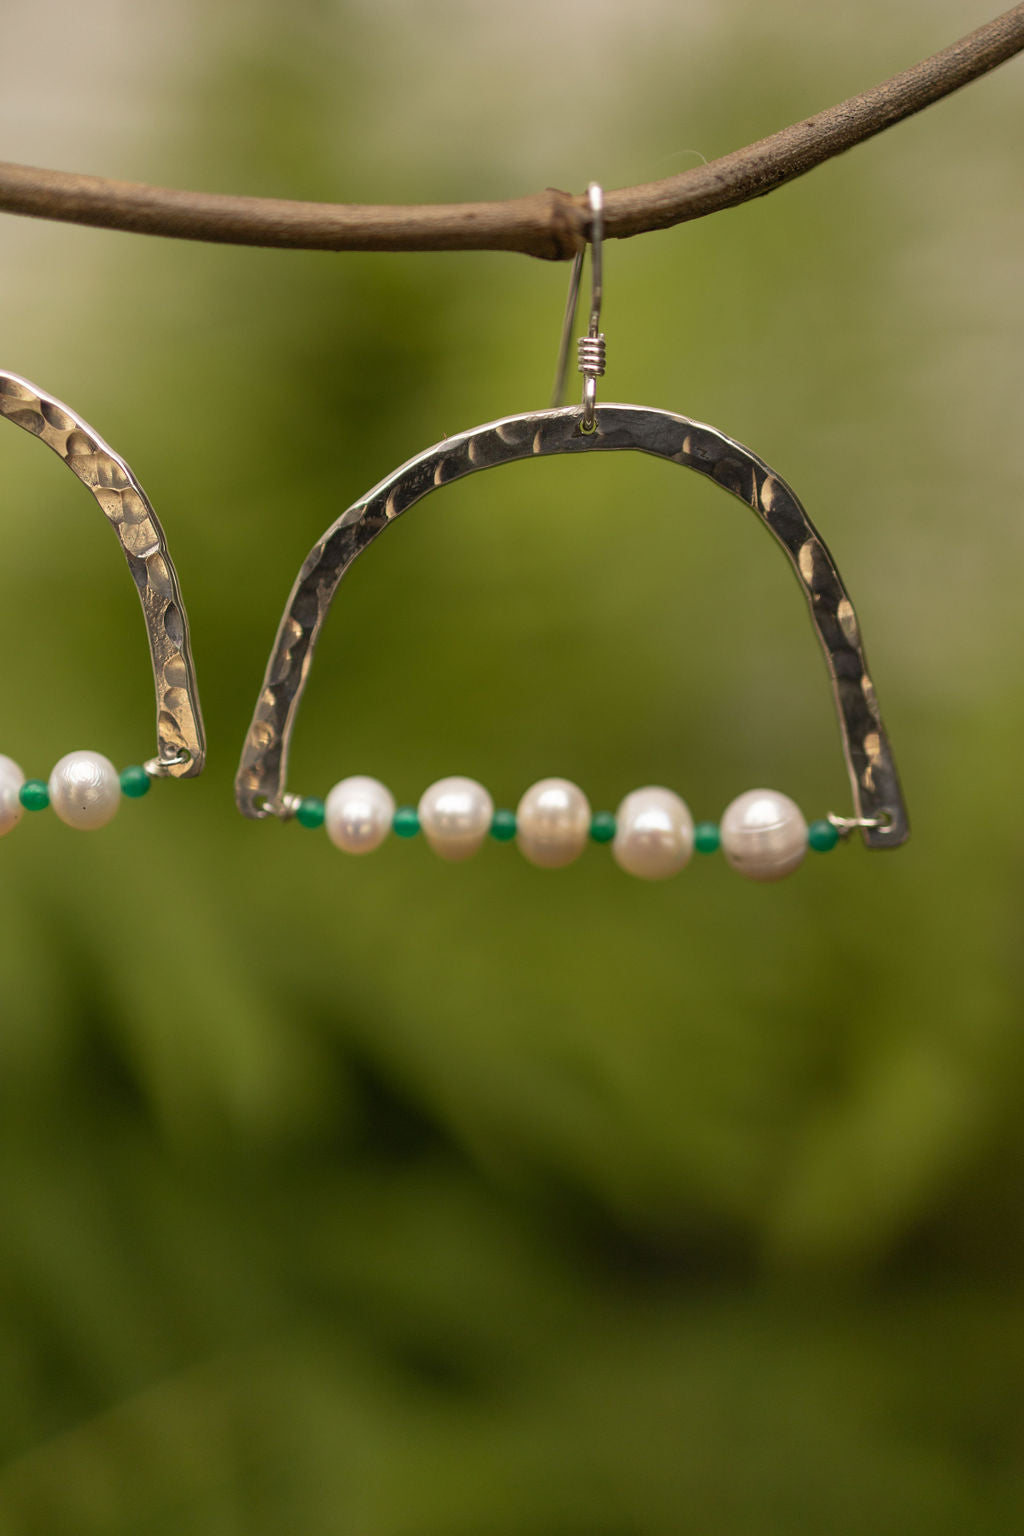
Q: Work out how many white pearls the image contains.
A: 7